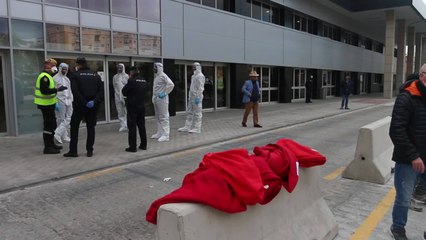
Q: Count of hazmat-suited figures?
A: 4